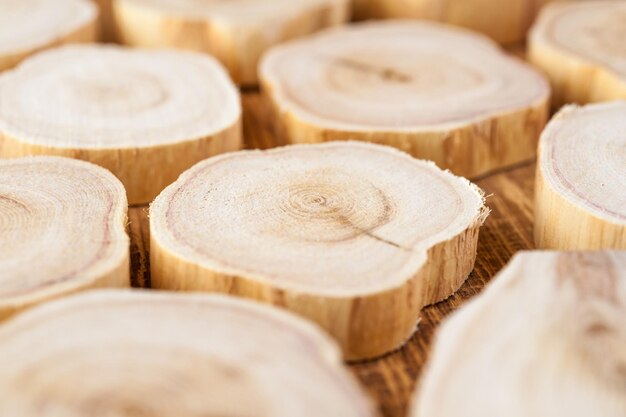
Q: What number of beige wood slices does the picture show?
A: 11